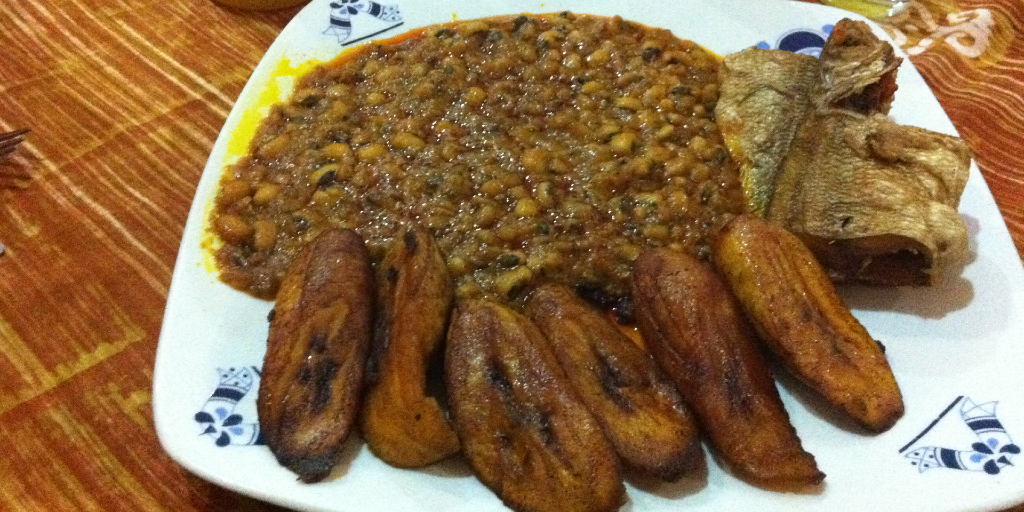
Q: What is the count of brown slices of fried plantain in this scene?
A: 6